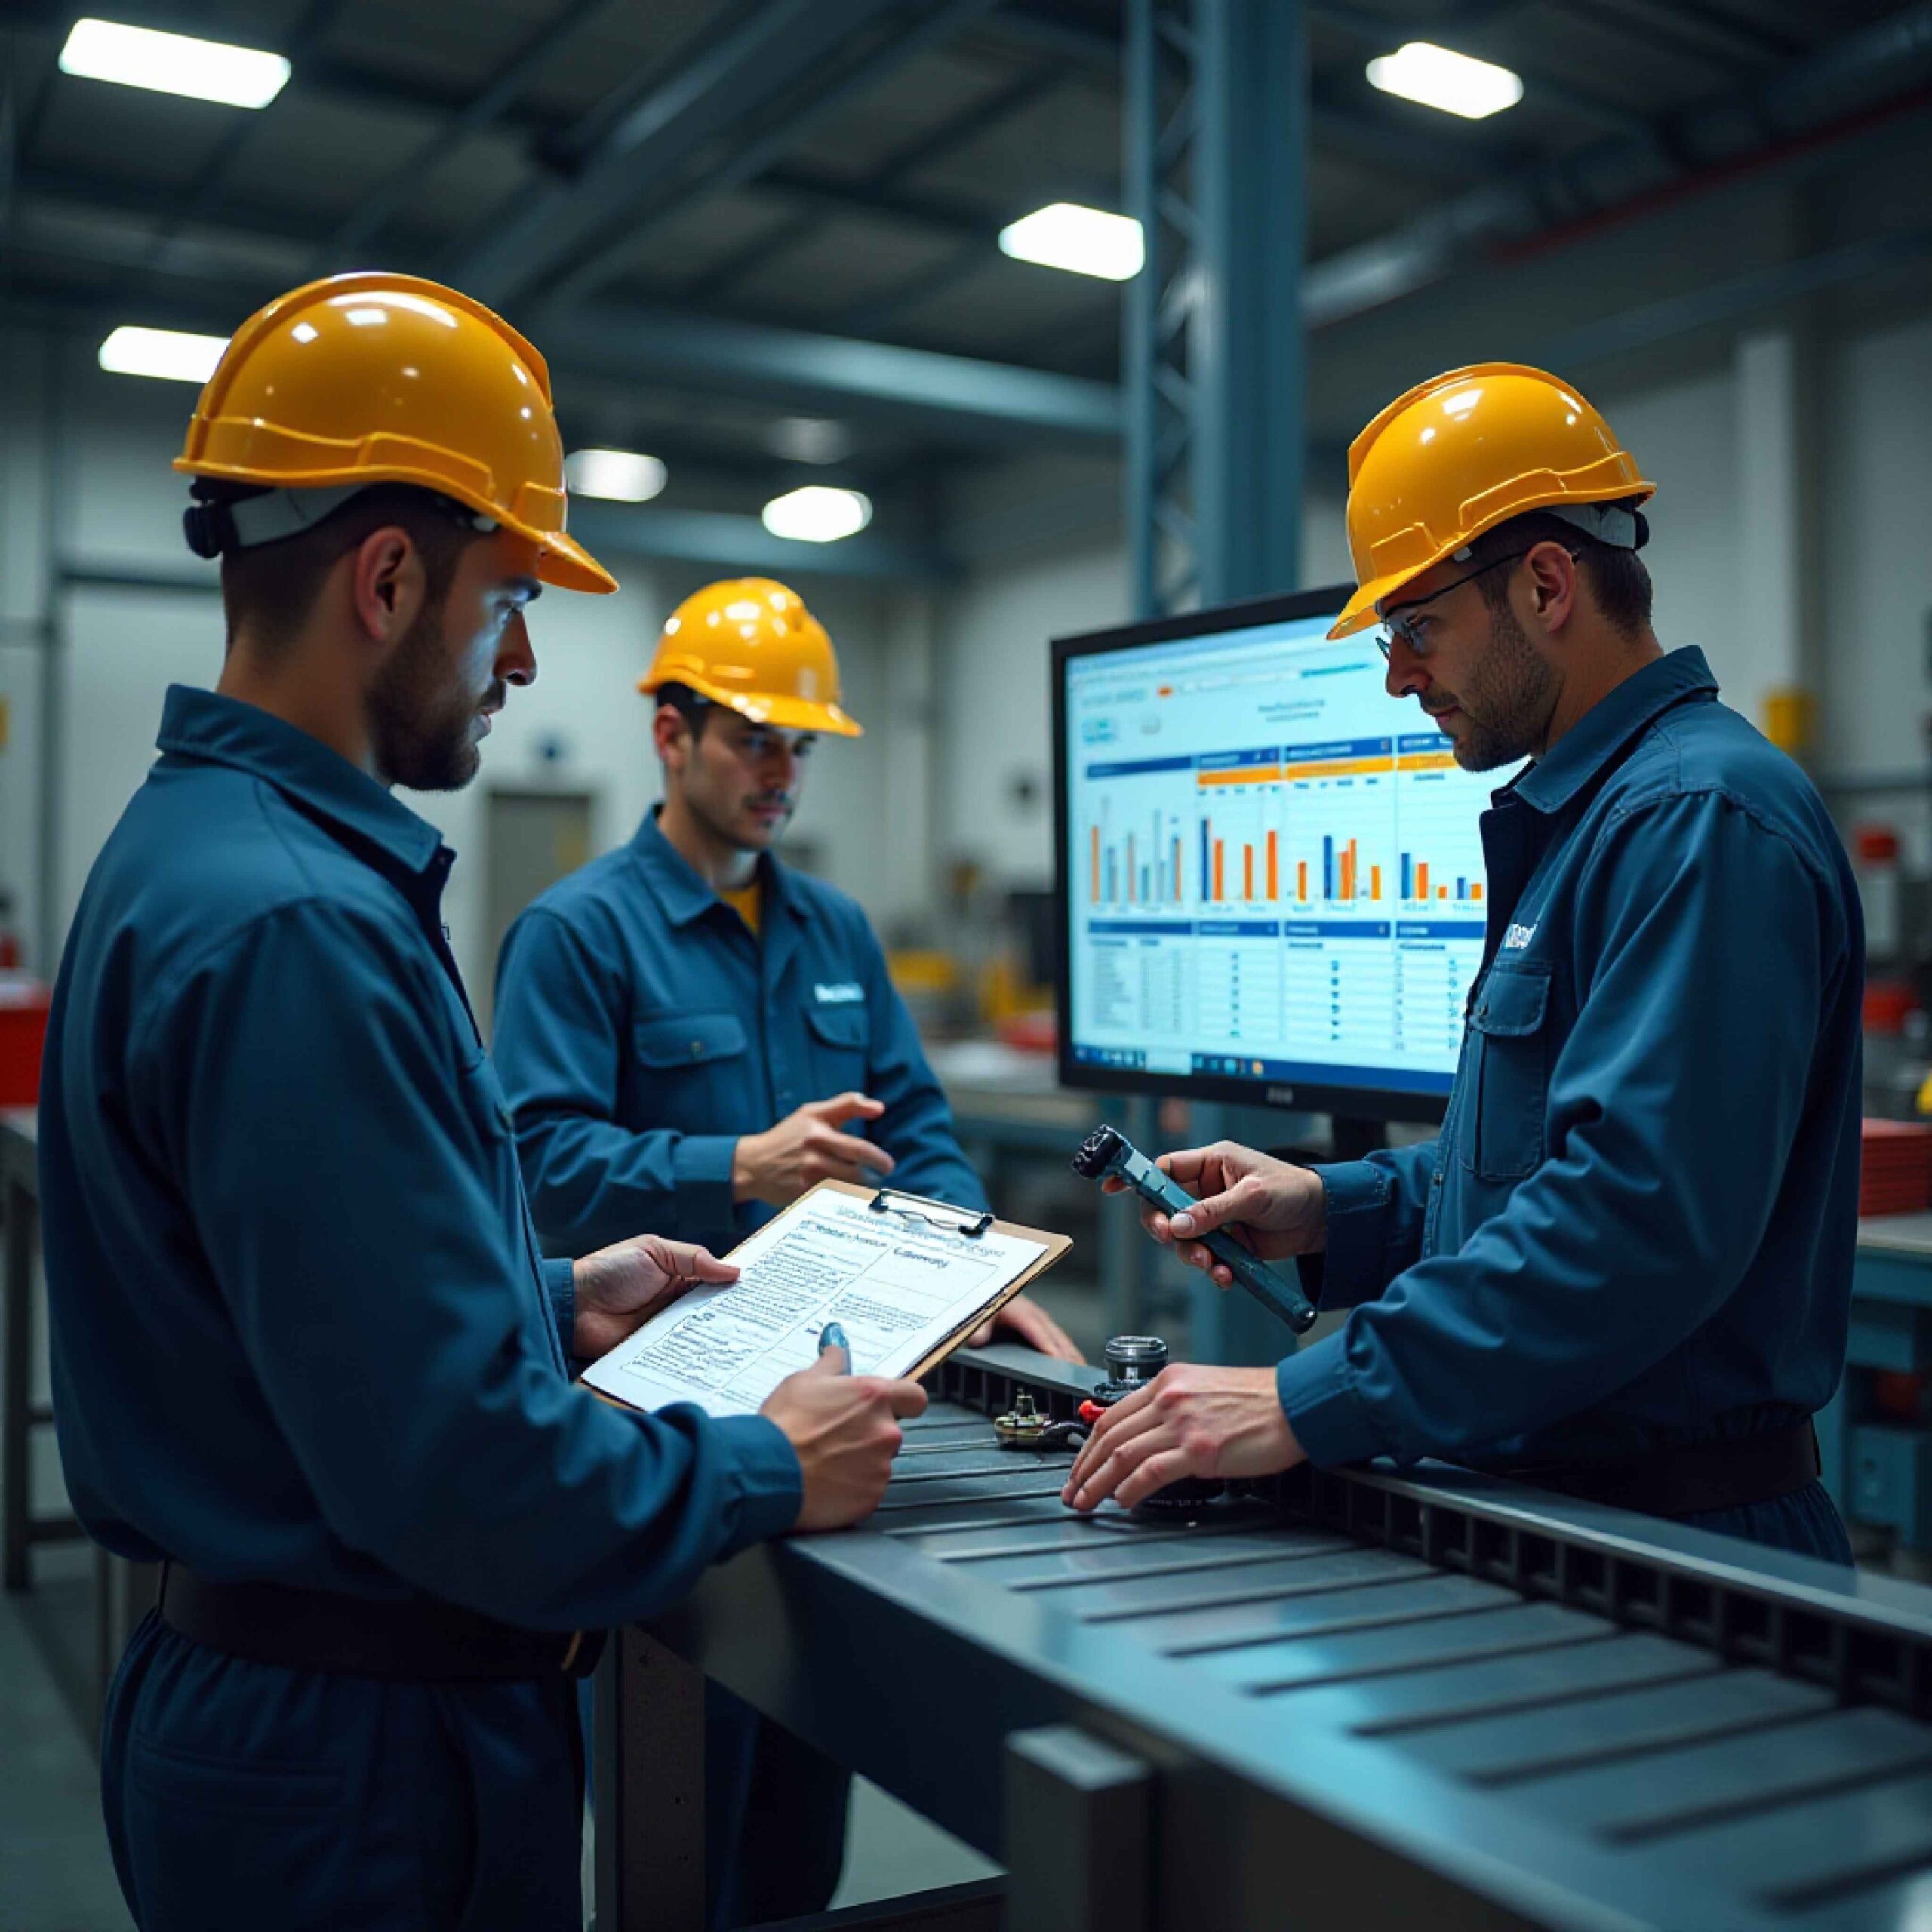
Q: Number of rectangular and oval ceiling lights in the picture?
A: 6